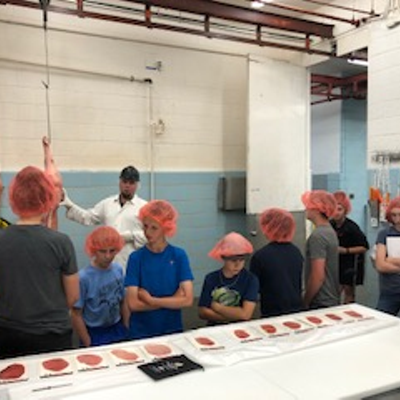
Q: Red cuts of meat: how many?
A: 12